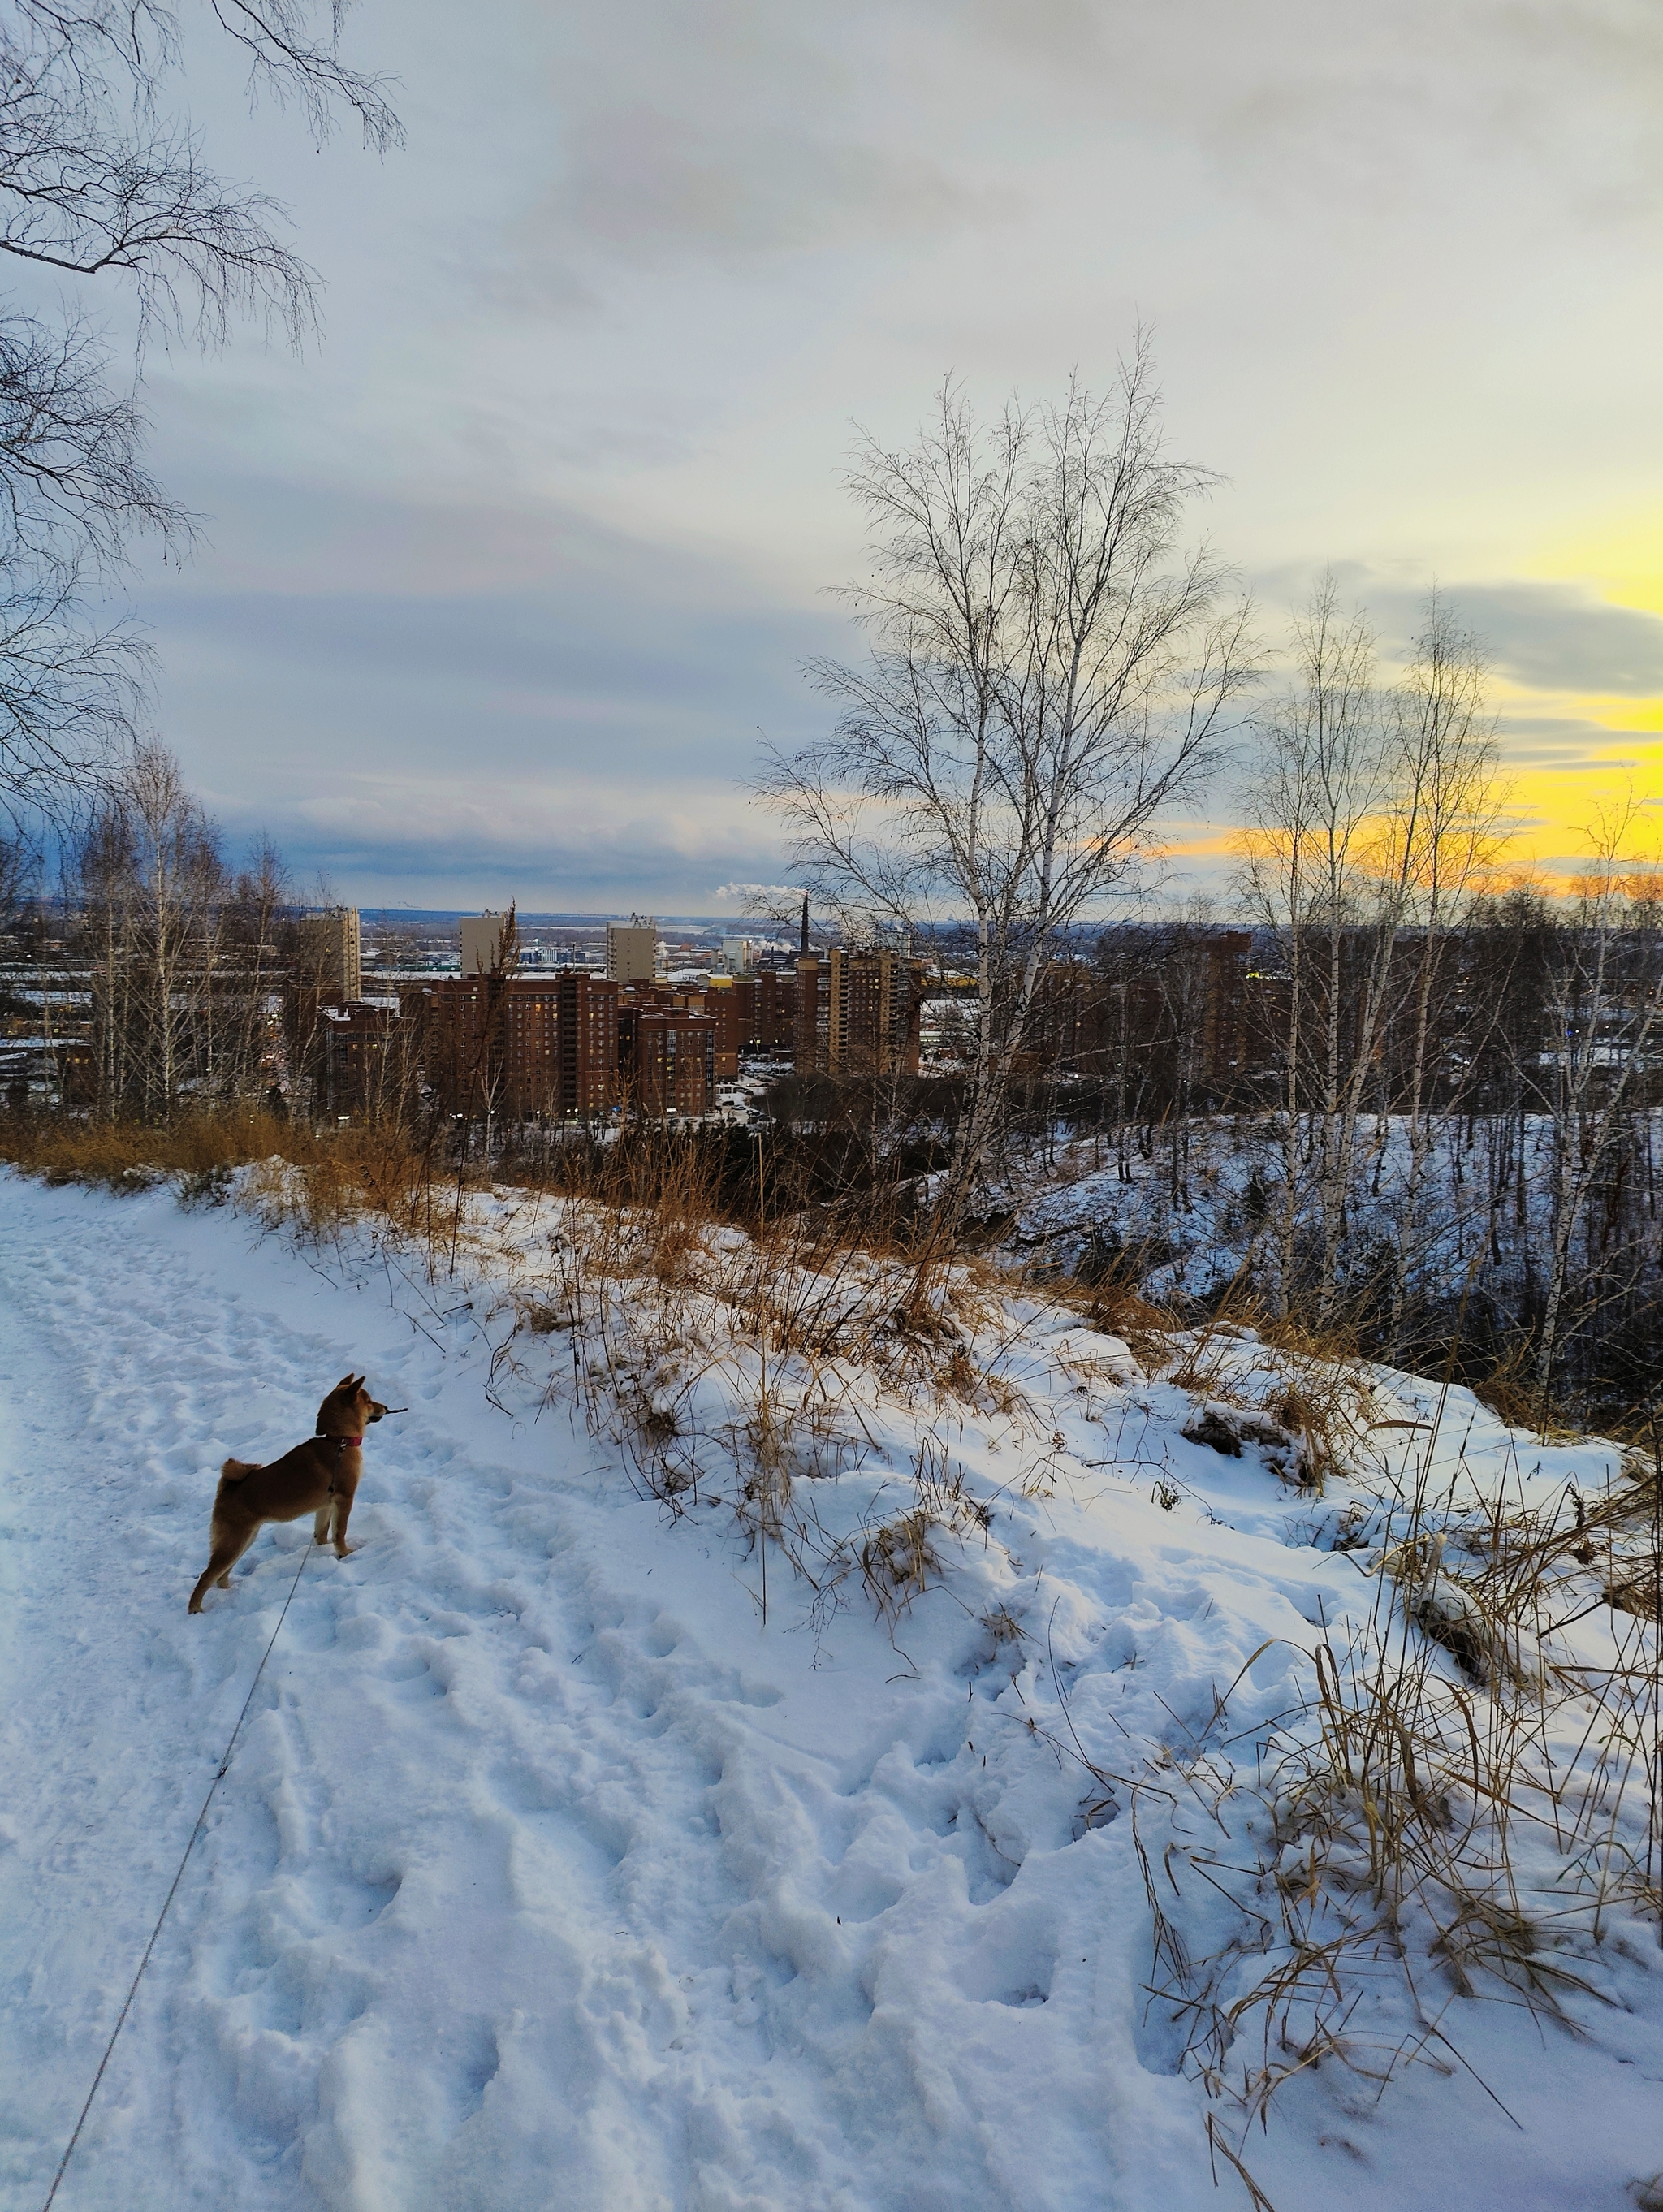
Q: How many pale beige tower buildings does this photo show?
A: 3